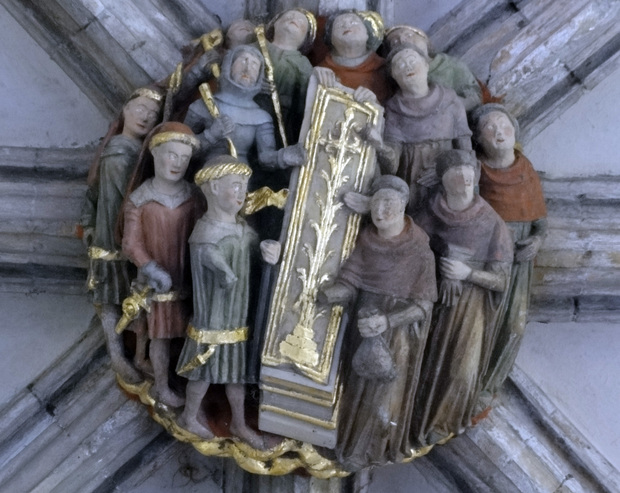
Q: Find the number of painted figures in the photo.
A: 12